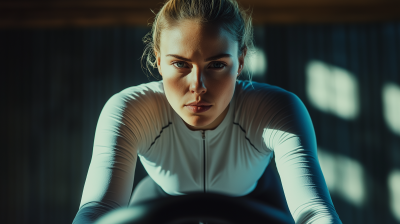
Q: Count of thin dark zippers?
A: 1